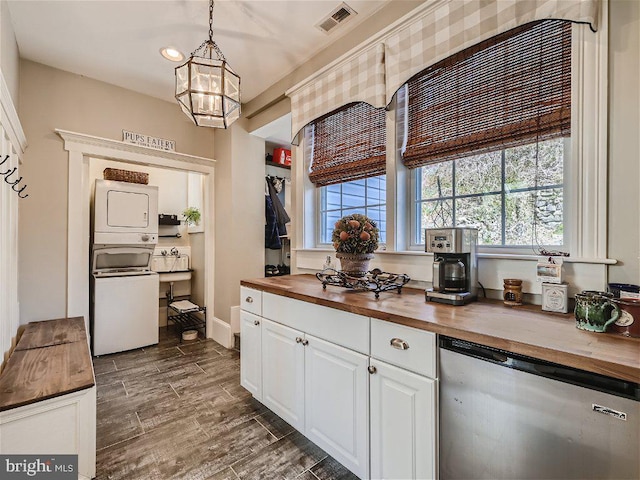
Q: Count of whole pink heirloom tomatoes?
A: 0